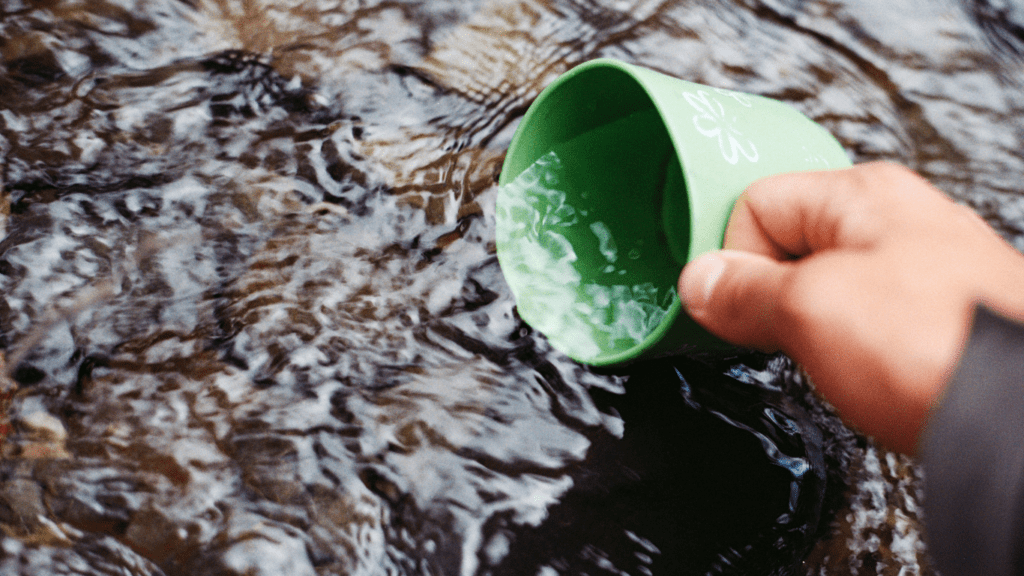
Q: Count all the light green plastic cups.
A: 1